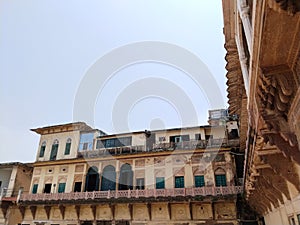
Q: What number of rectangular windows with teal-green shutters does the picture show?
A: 6